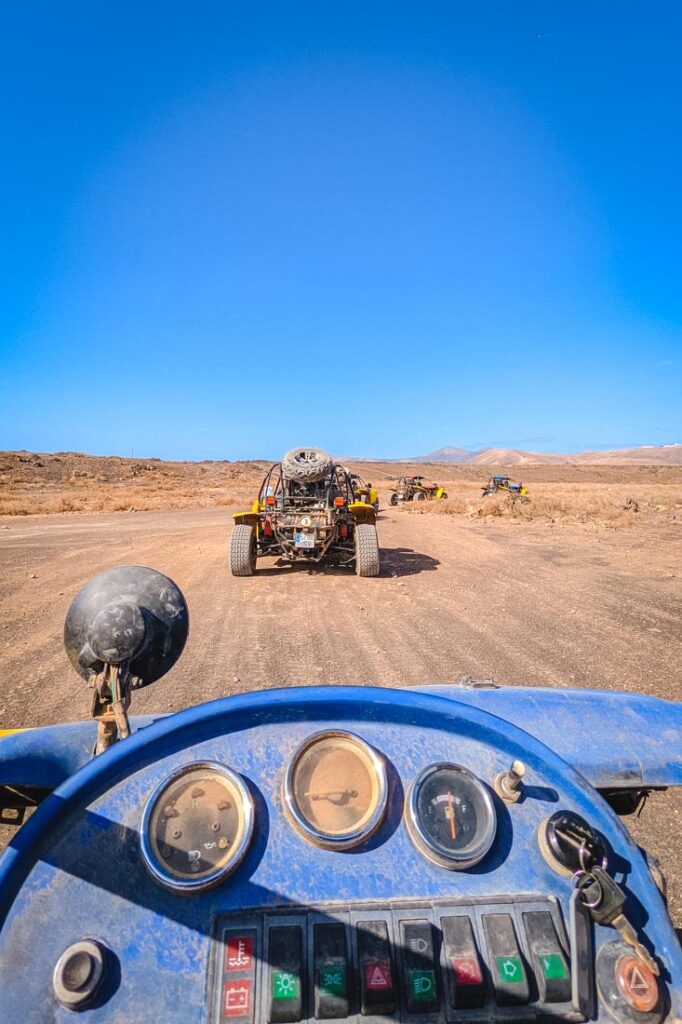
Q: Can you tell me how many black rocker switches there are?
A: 7